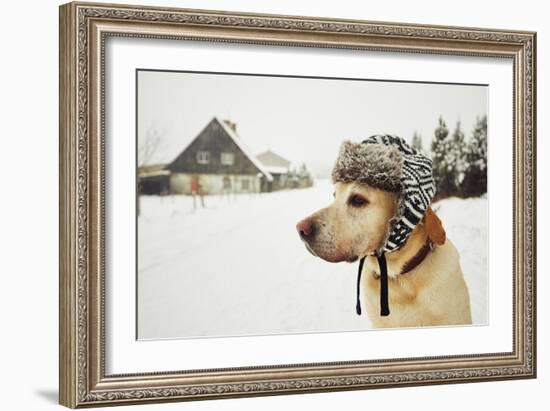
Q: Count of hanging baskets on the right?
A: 0